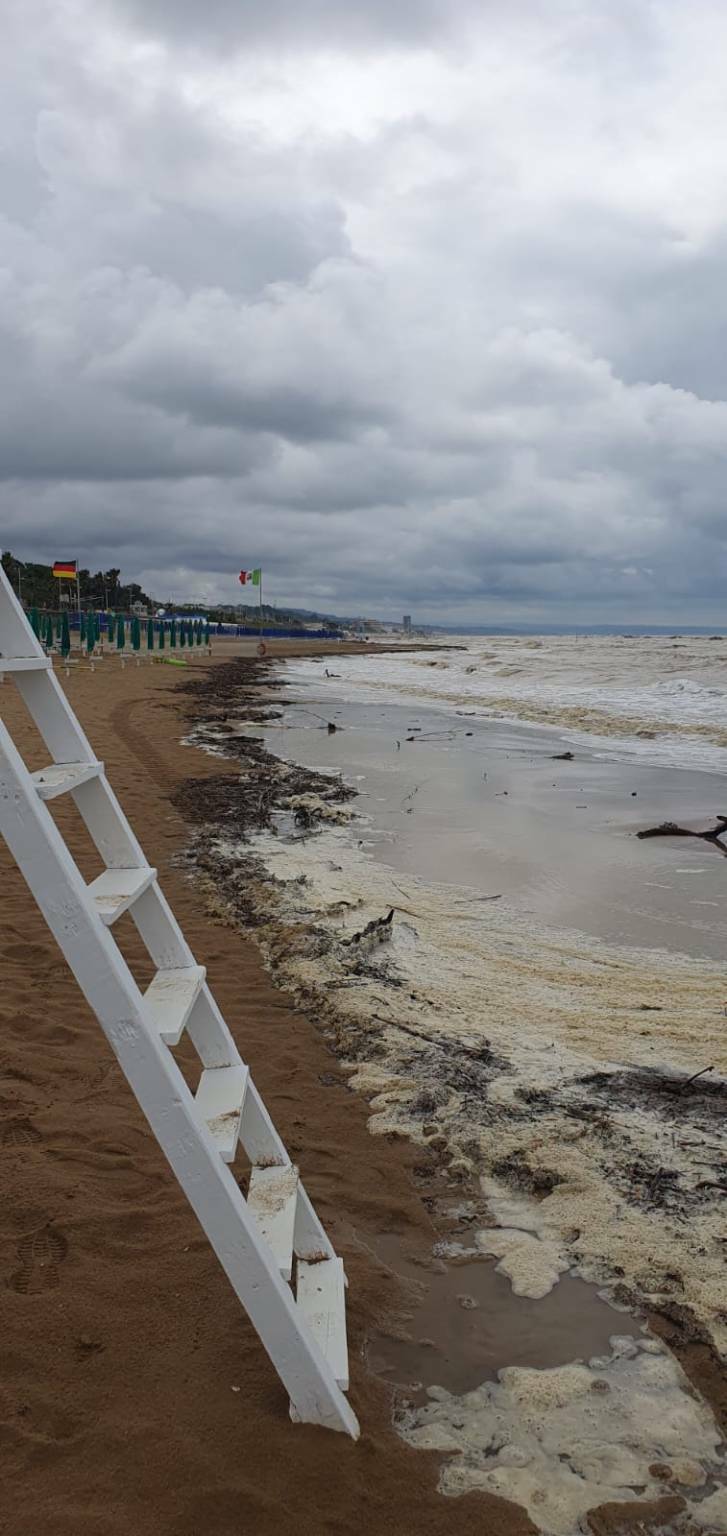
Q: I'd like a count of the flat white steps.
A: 7